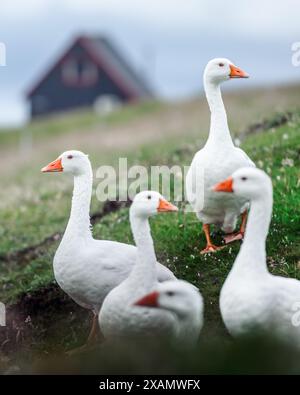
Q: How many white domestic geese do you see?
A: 5